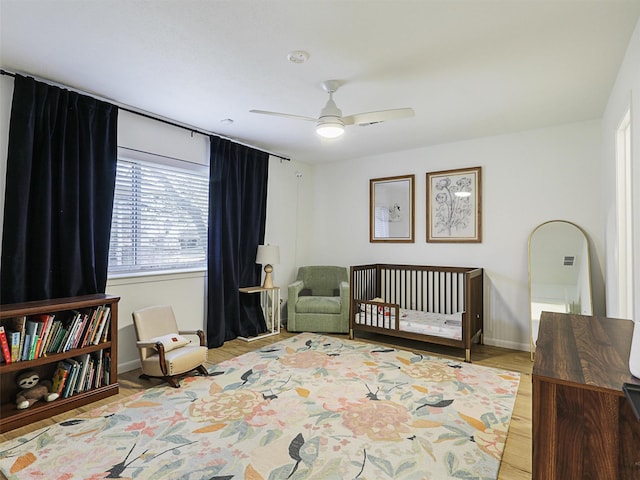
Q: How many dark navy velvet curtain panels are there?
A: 2